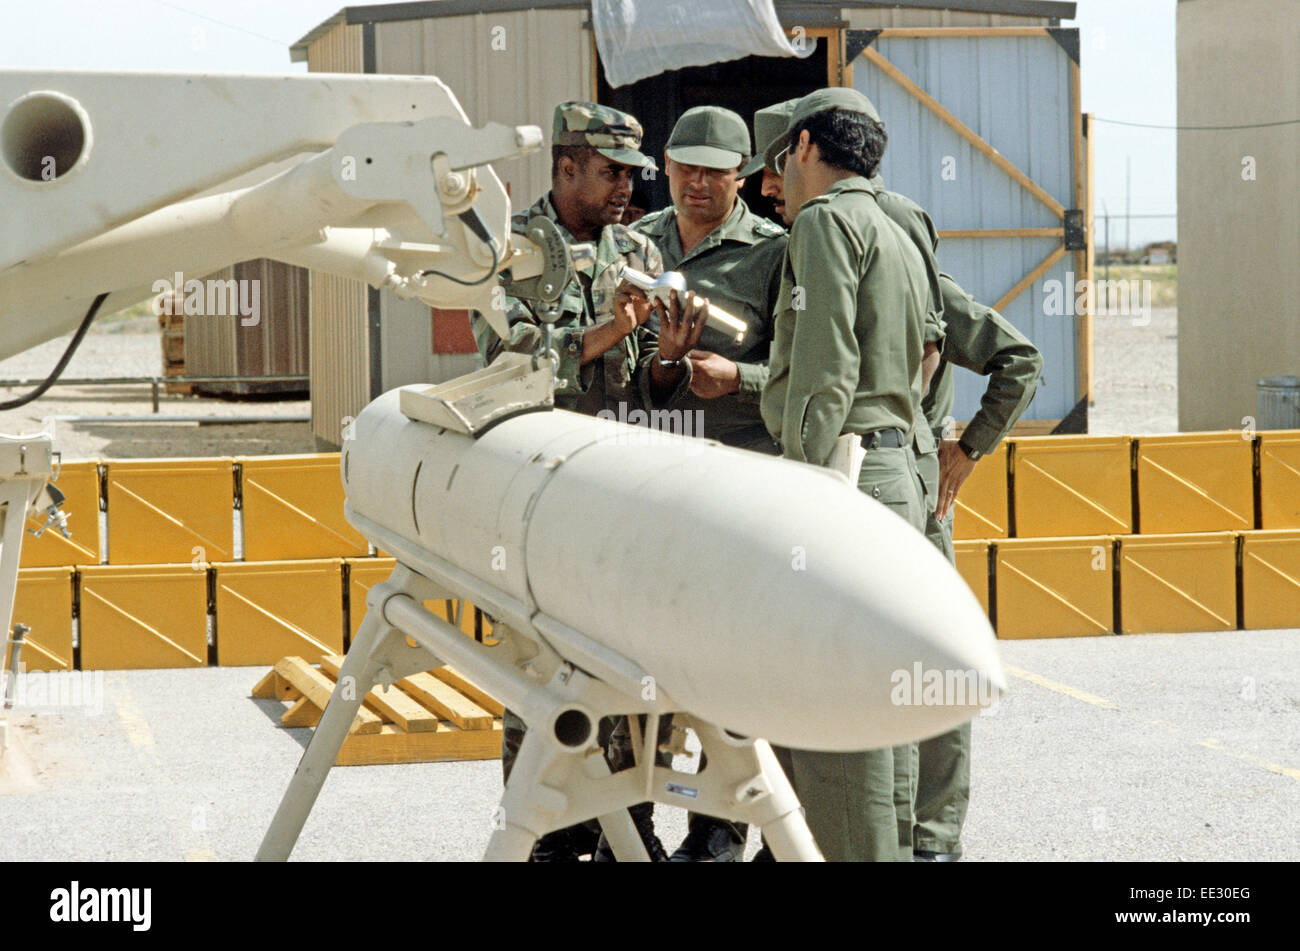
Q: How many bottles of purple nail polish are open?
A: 0